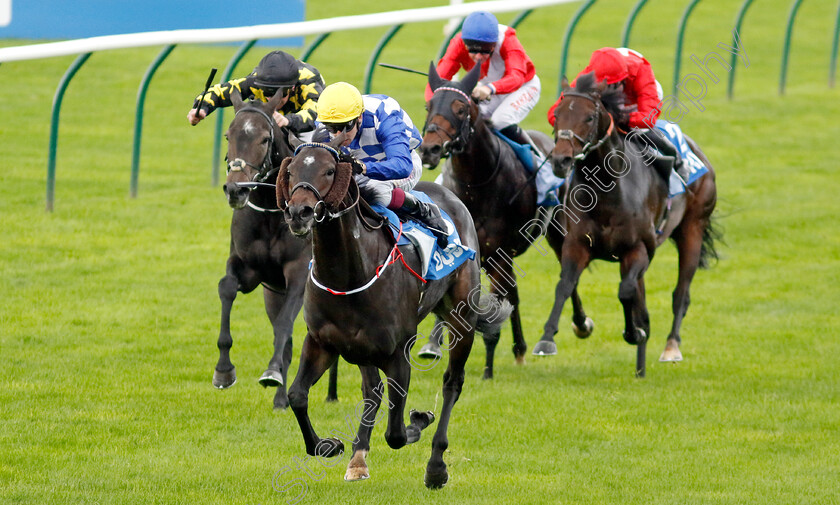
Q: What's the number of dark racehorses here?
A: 4